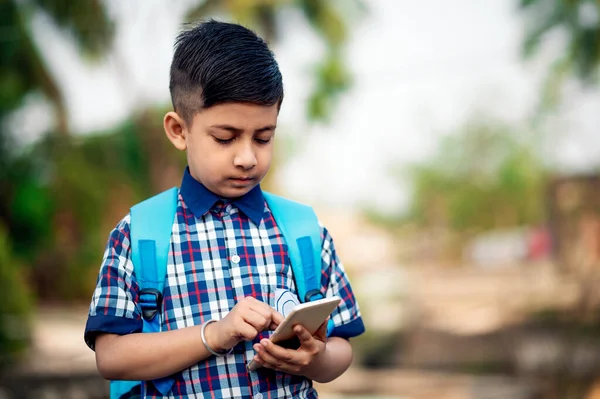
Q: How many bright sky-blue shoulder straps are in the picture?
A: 2